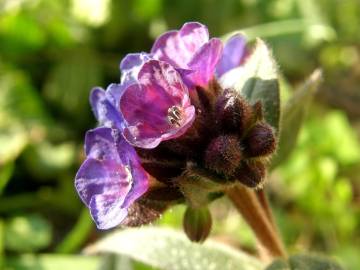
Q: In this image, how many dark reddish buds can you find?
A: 4